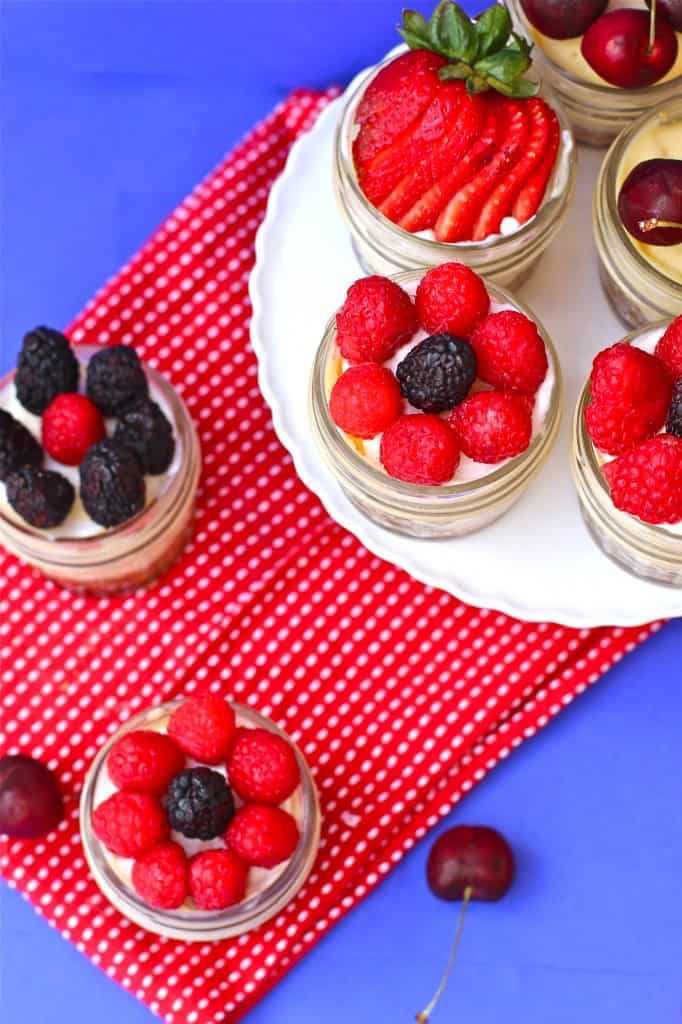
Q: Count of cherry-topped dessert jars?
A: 2